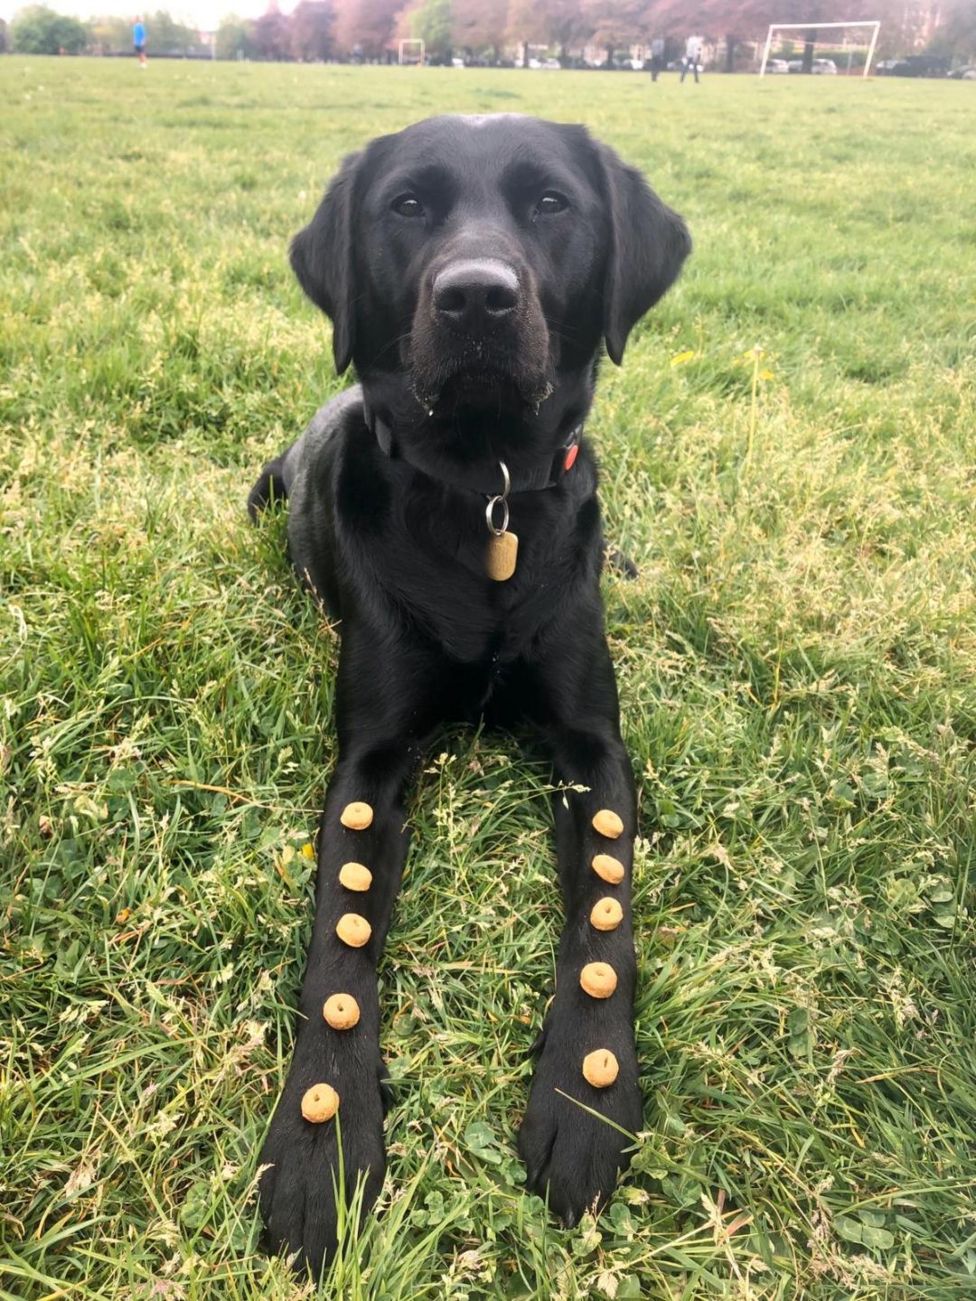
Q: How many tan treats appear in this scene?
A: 10